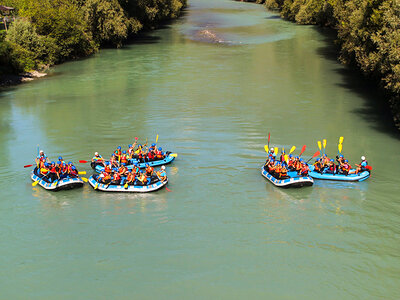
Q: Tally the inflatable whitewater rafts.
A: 5